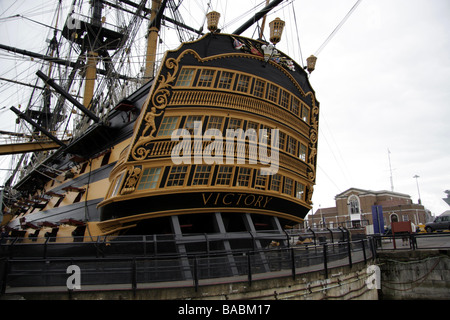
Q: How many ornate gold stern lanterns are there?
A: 3